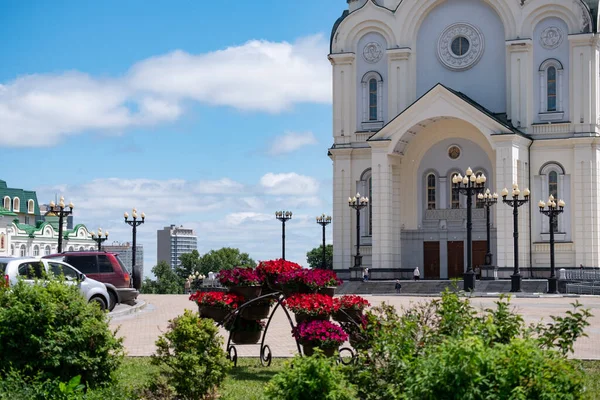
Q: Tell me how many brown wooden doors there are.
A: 3